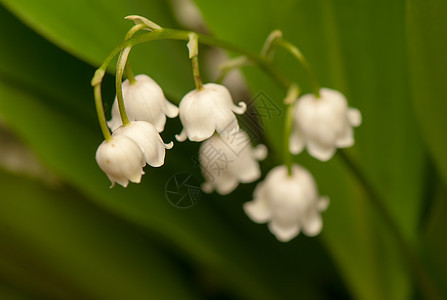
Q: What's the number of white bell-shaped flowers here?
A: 7